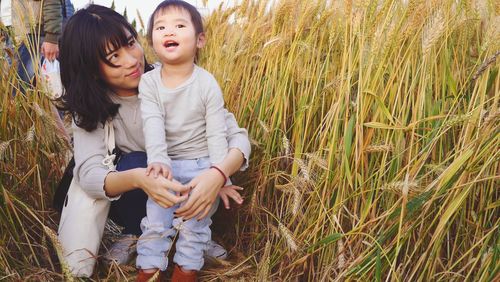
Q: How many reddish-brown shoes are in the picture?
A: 2